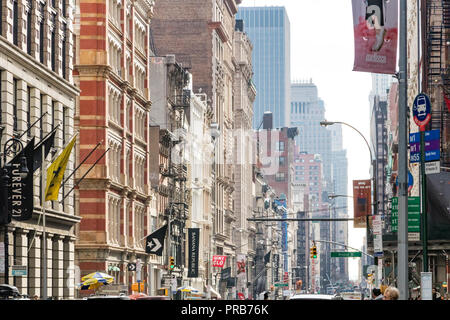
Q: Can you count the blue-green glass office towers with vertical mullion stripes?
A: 1